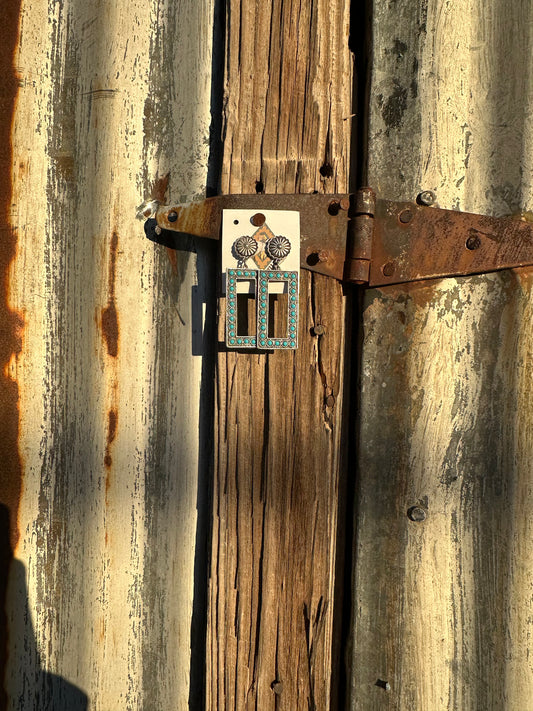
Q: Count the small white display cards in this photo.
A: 1